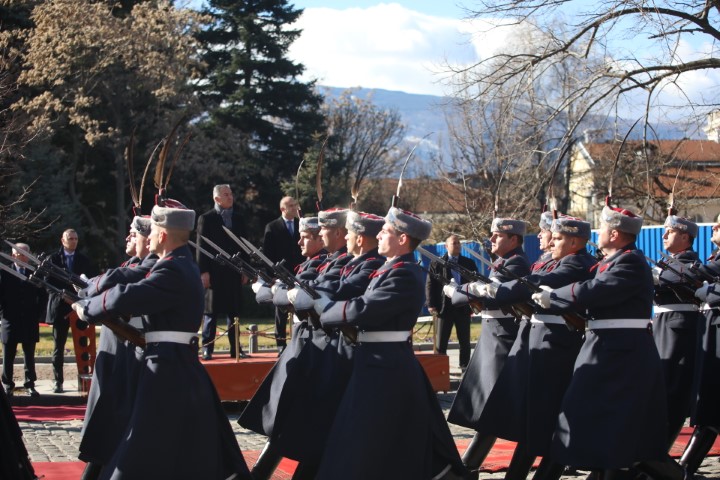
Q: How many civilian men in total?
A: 5